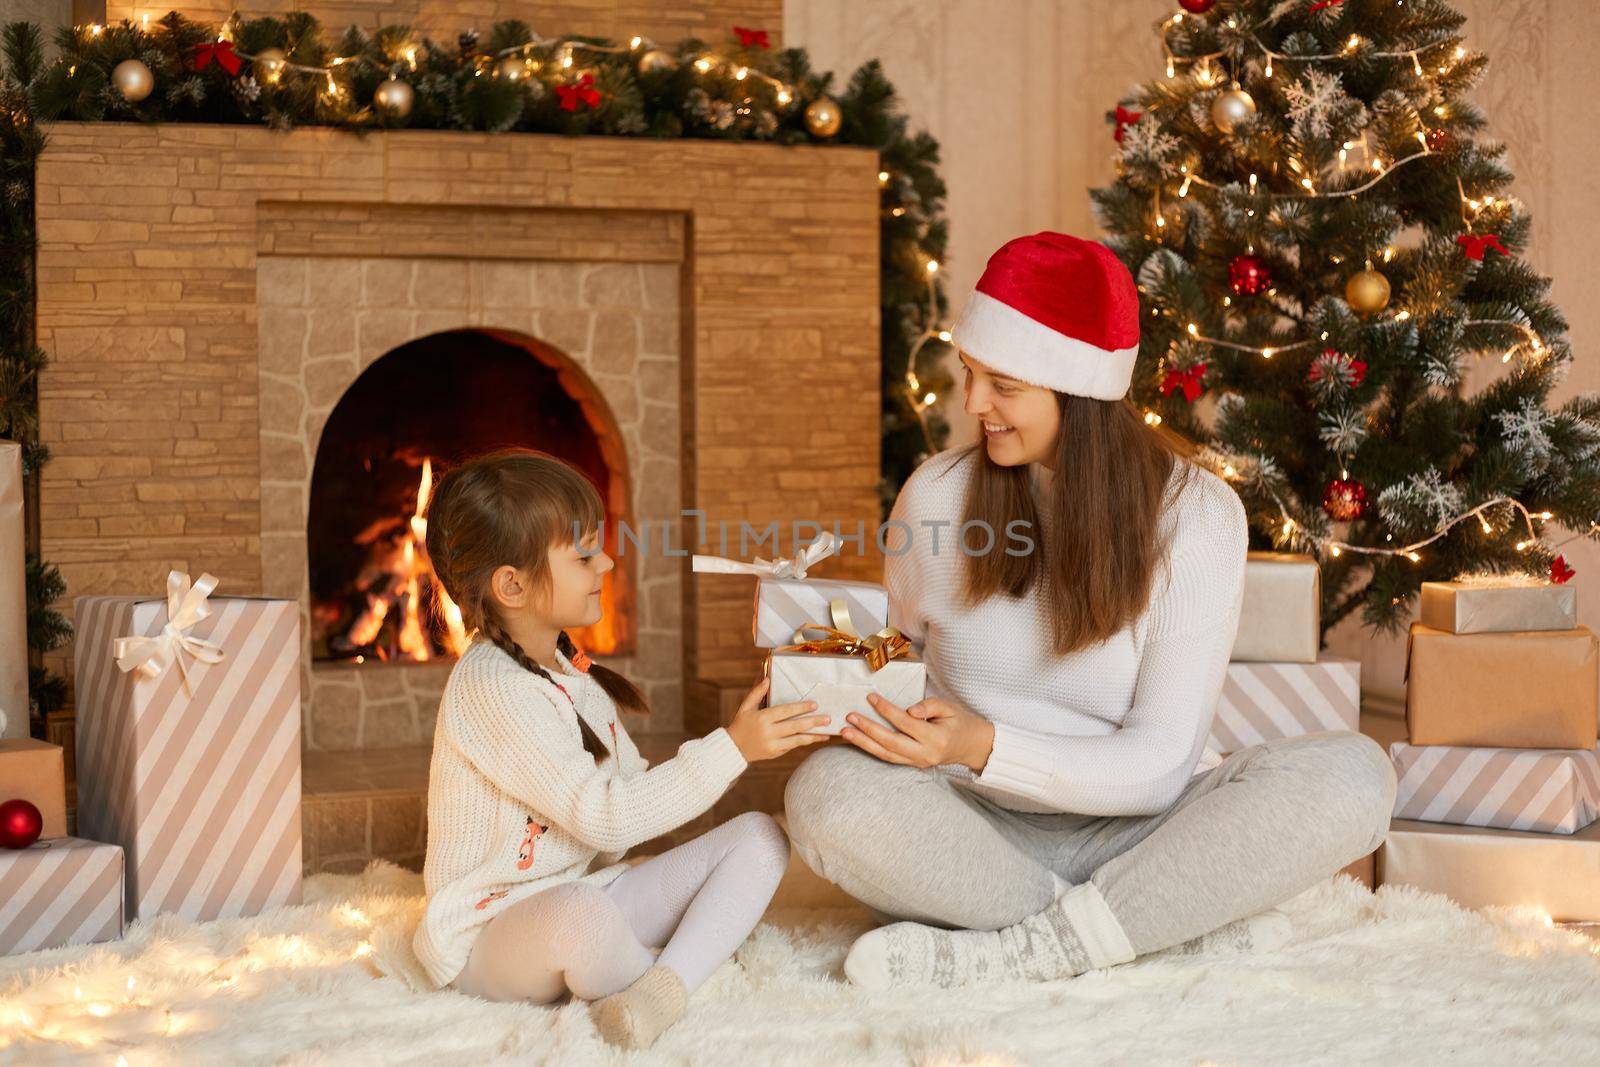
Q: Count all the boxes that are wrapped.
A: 12